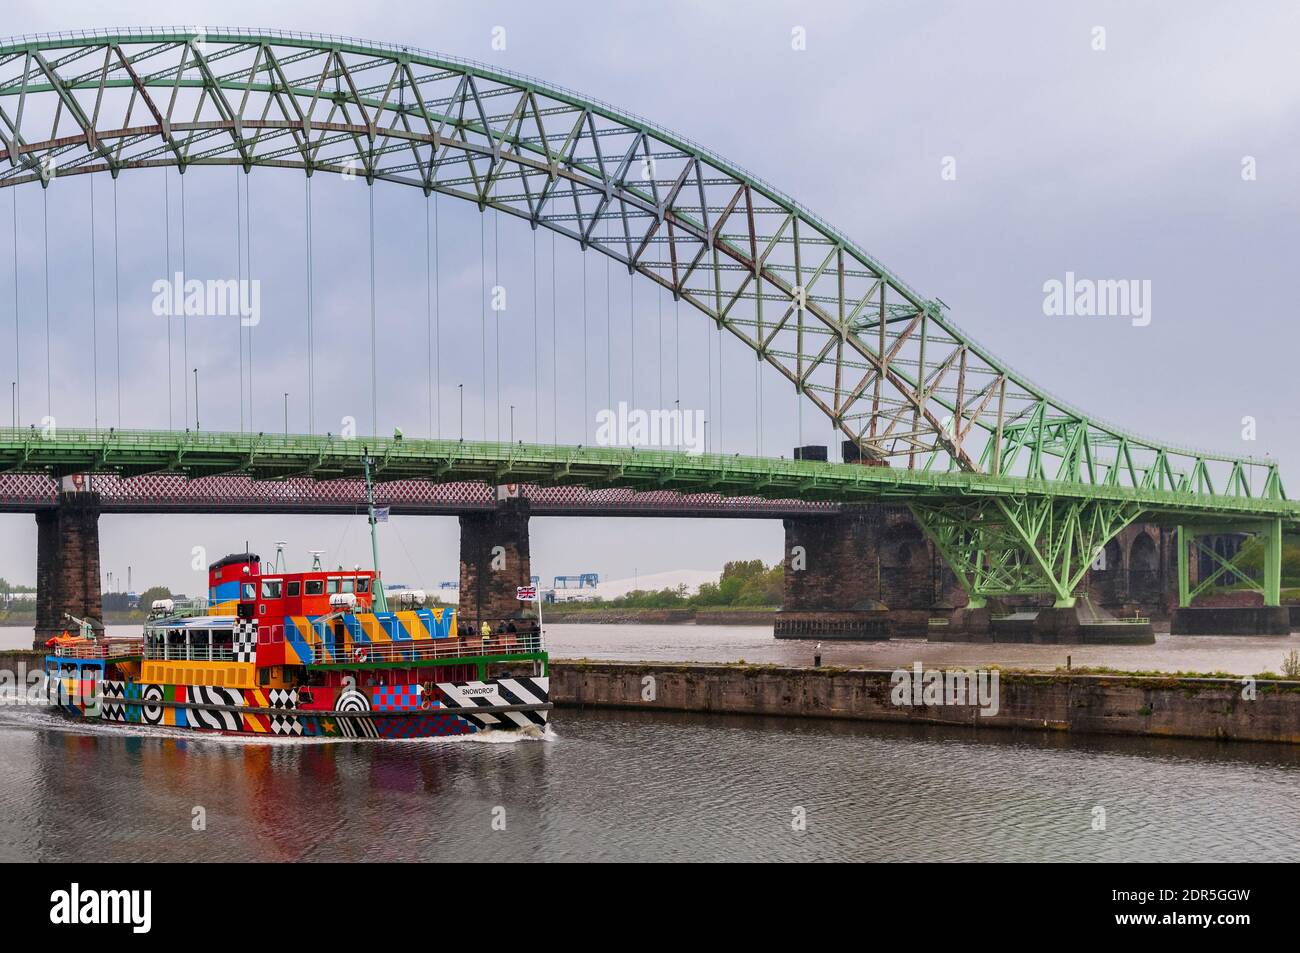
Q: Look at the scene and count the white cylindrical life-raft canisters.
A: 3